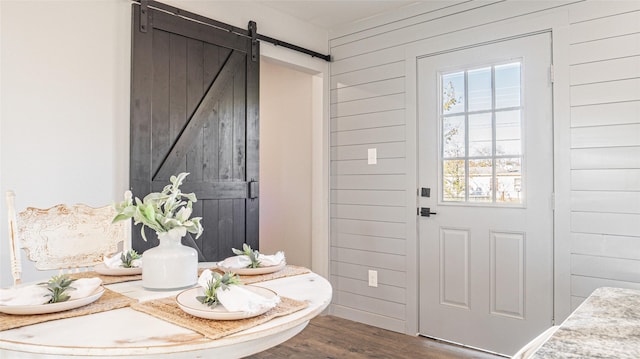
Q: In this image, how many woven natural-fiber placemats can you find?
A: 4